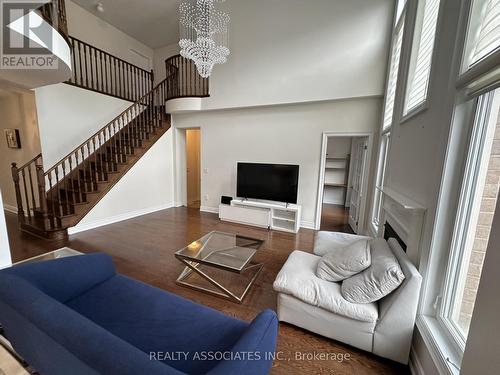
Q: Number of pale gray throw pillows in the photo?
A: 2